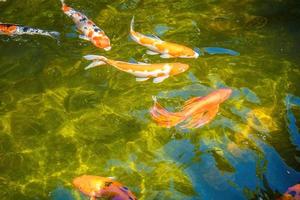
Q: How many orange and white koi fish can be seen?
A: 2